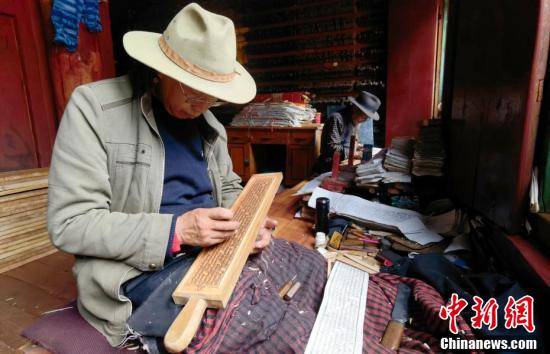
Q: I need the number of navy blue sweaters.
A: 1